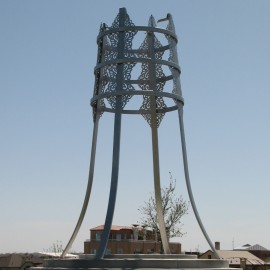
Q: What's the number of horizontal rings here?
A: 3